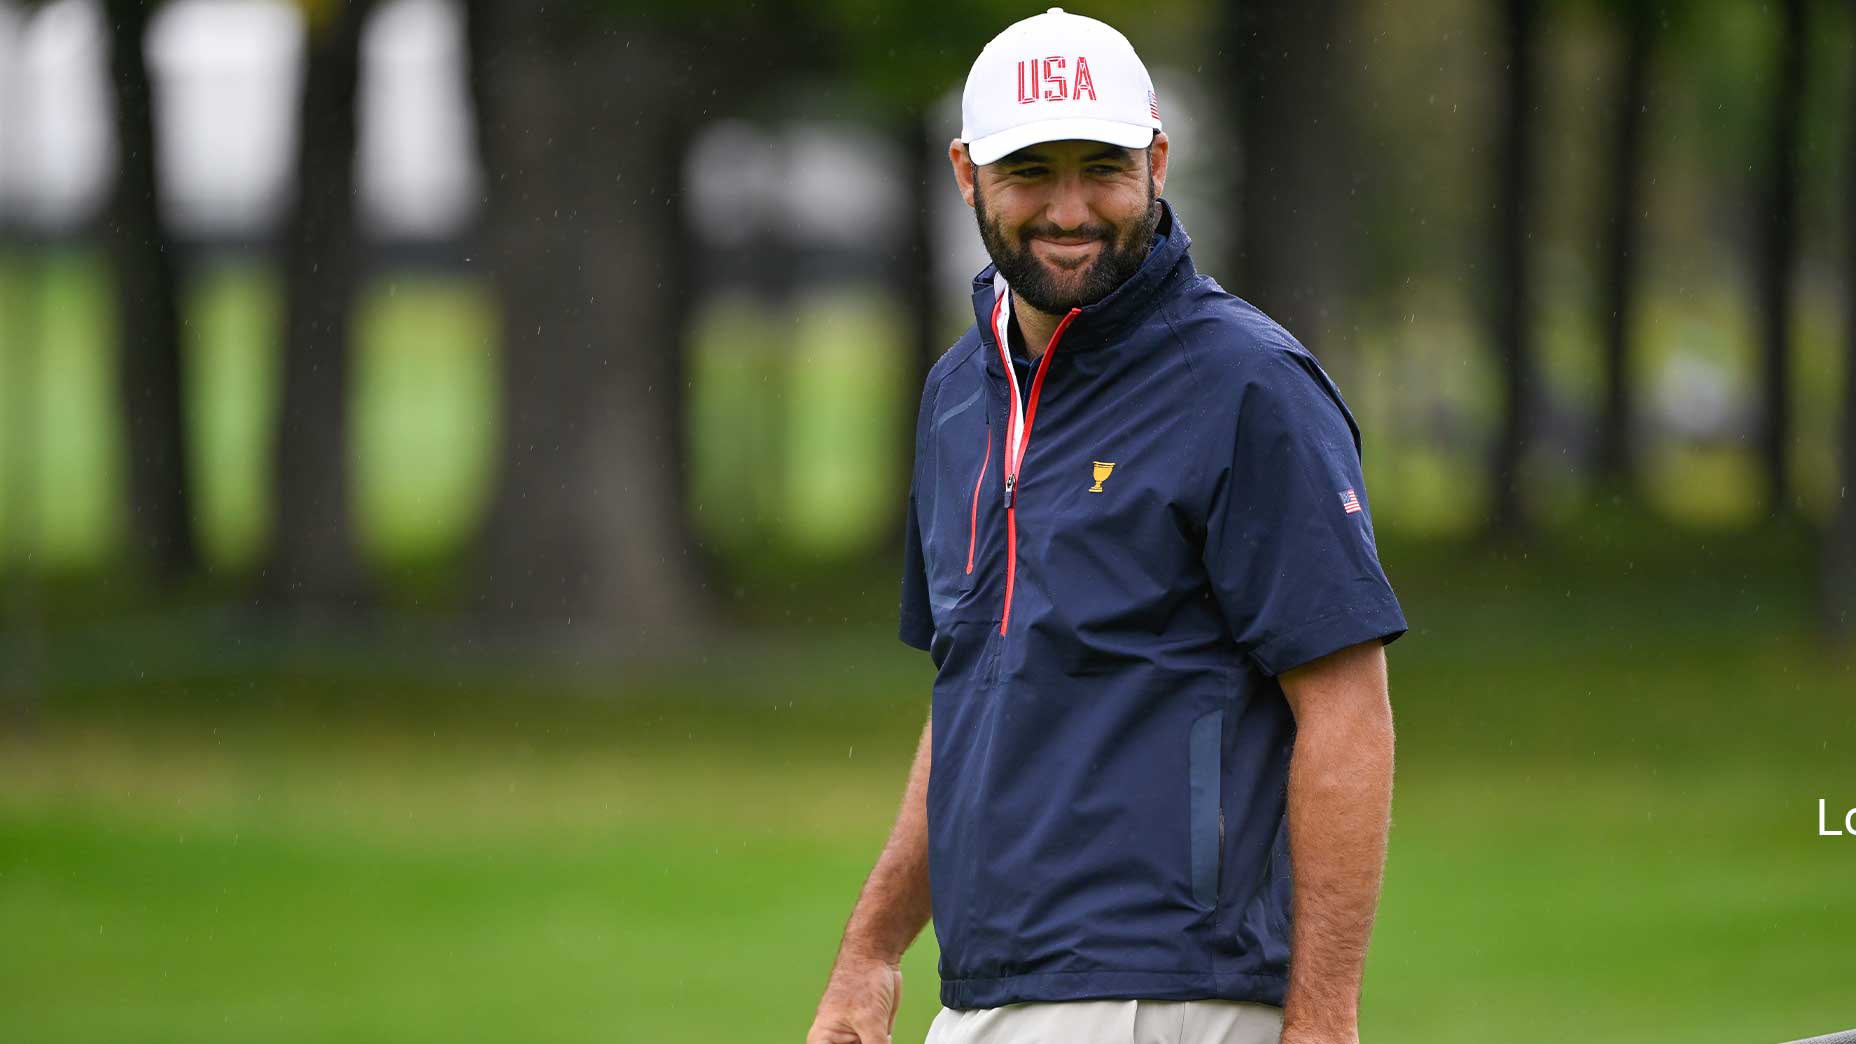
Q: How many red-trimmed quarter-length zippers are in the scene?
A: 1